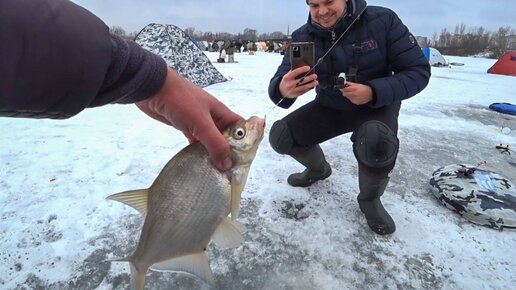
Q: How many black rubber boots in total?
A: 2